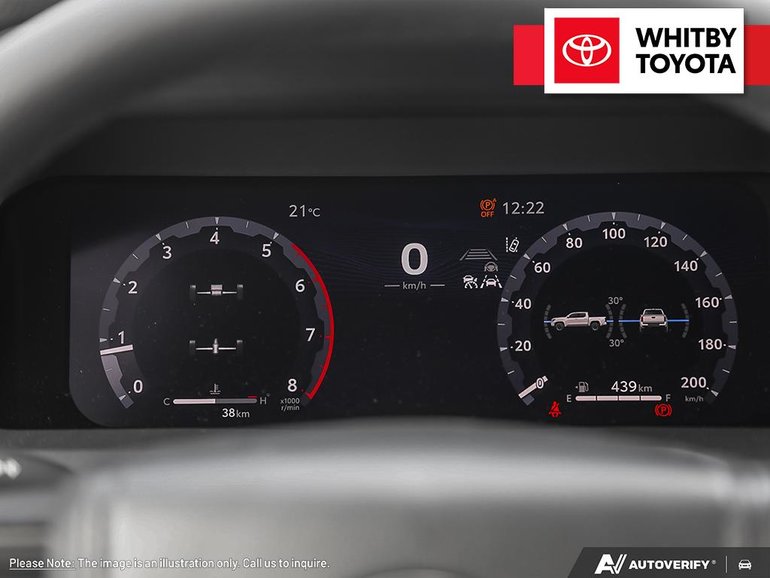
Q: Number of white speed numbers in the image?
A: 11